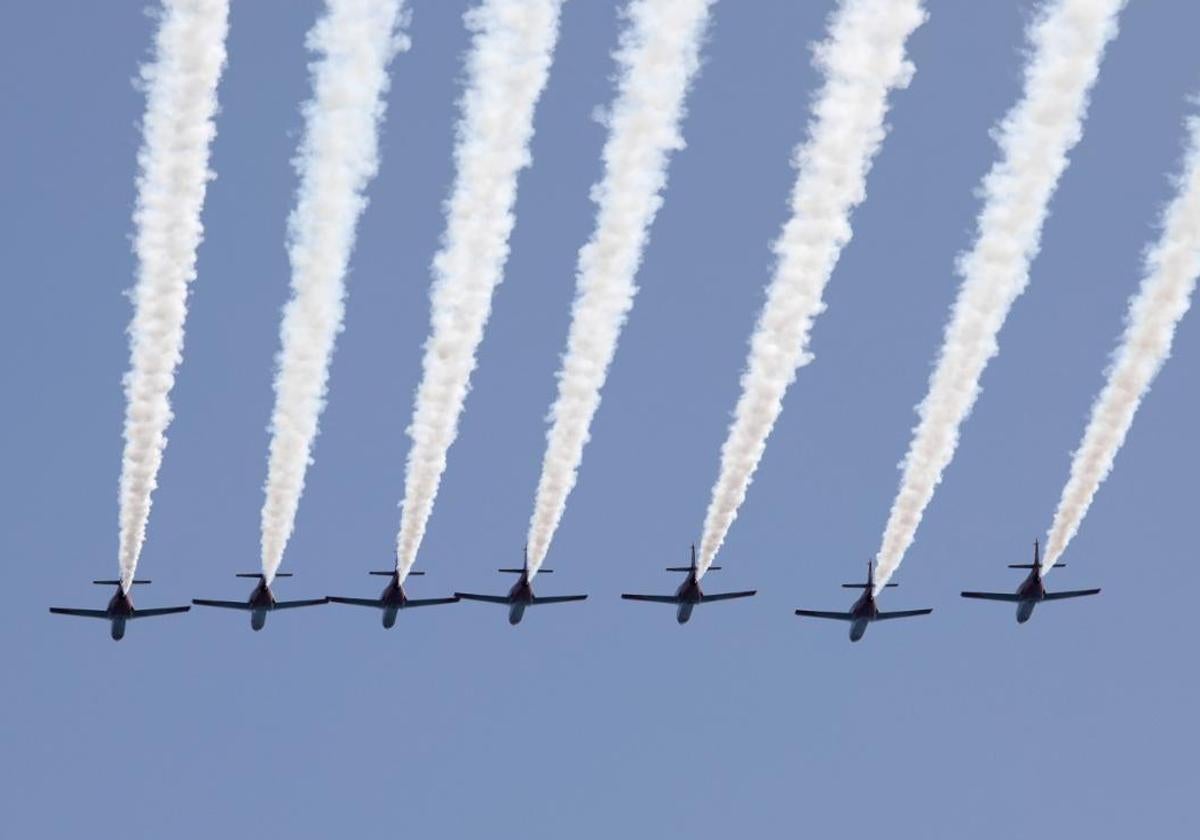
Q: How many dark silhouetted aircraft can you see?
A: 7